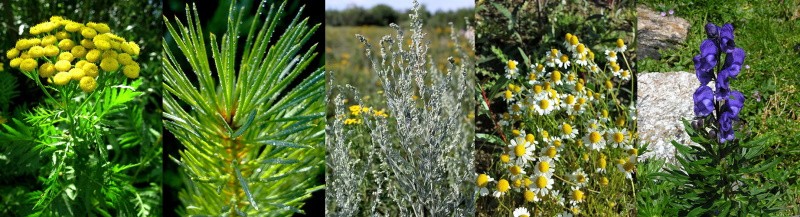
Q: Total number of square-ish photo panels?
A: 5